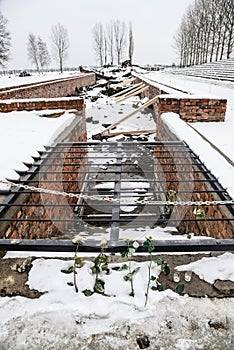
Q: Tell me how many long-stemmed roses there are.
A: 4